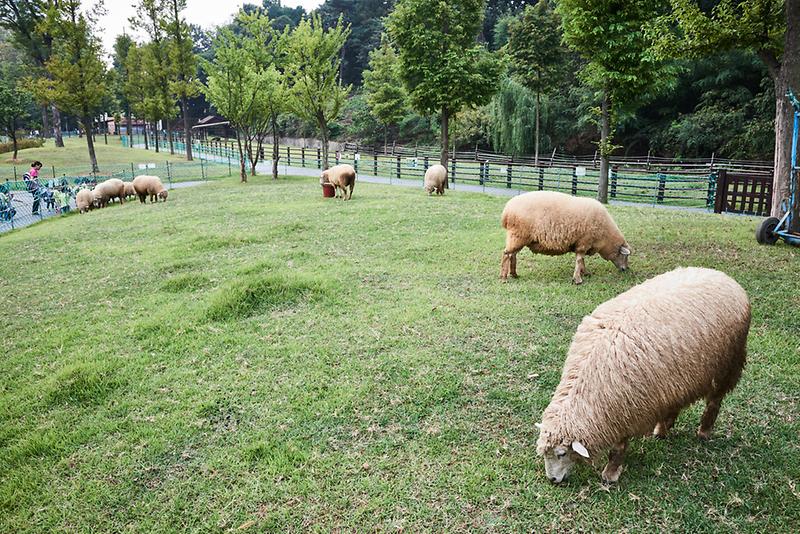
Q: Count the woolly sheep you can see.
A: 8